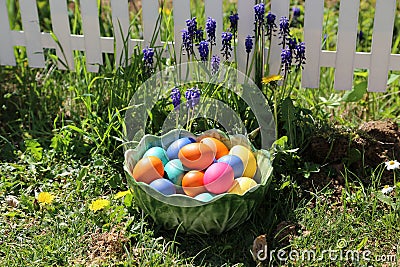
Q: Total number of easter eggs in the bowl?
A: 13